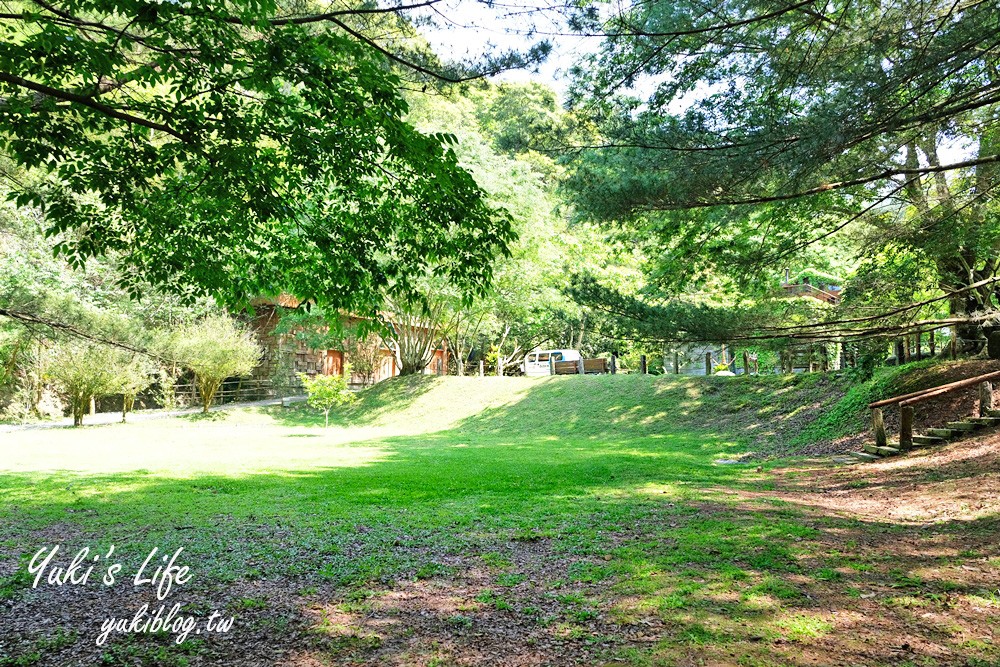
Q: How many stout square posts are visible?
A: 3